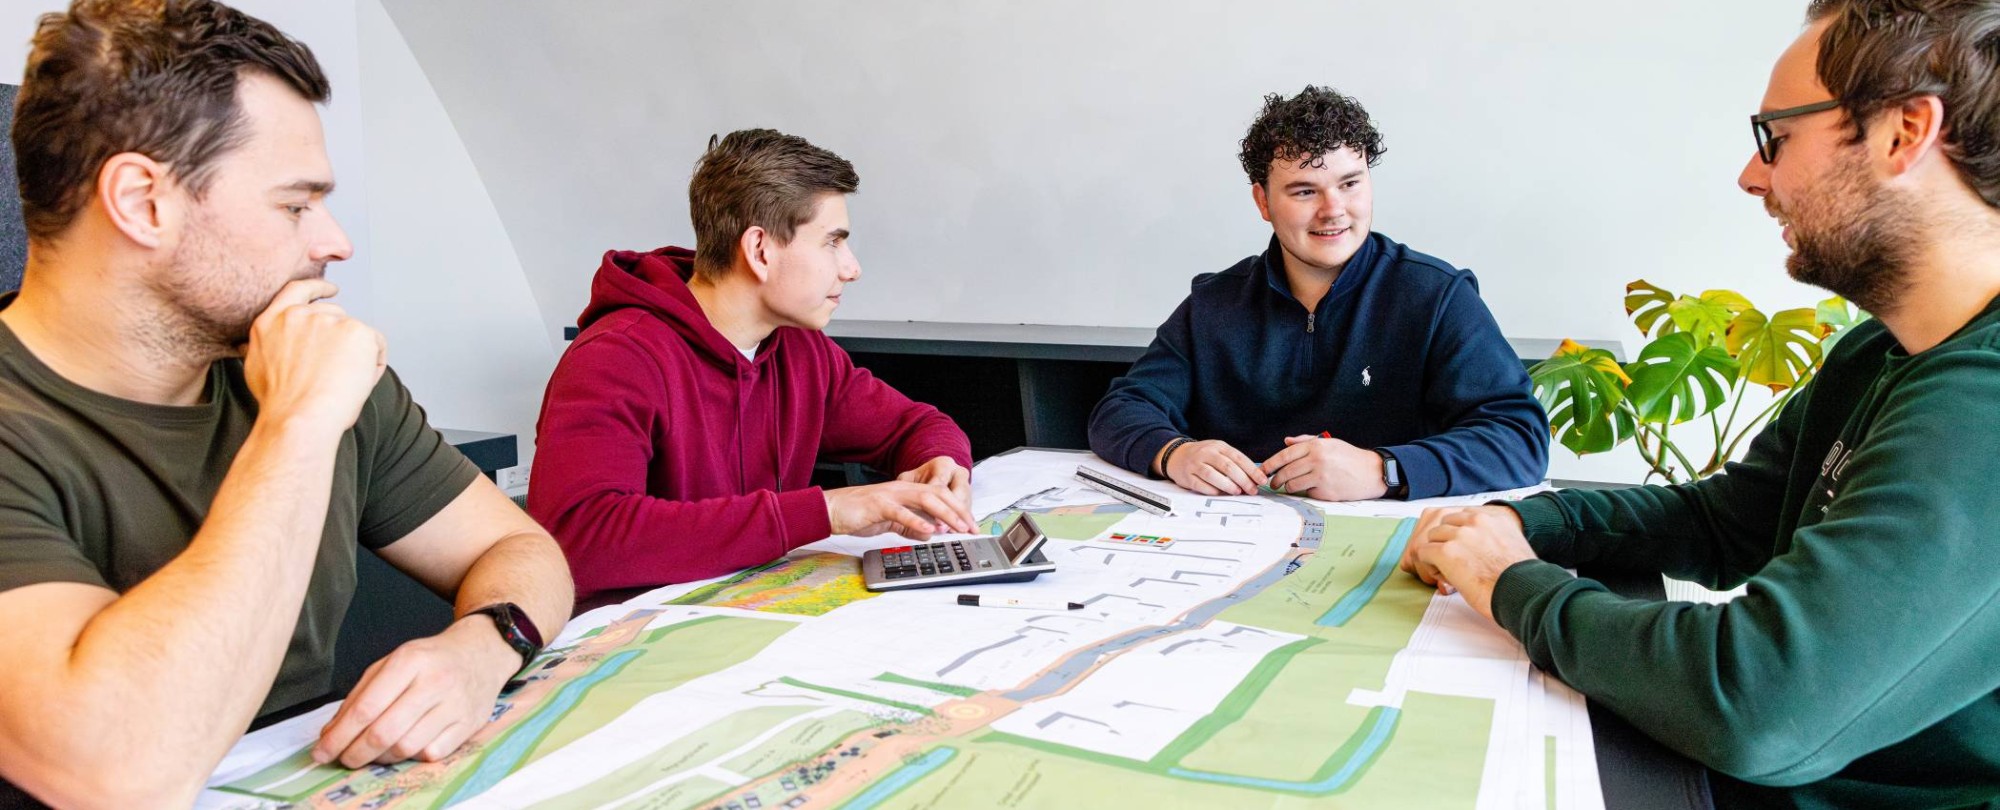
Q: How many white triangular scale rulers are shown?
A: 1